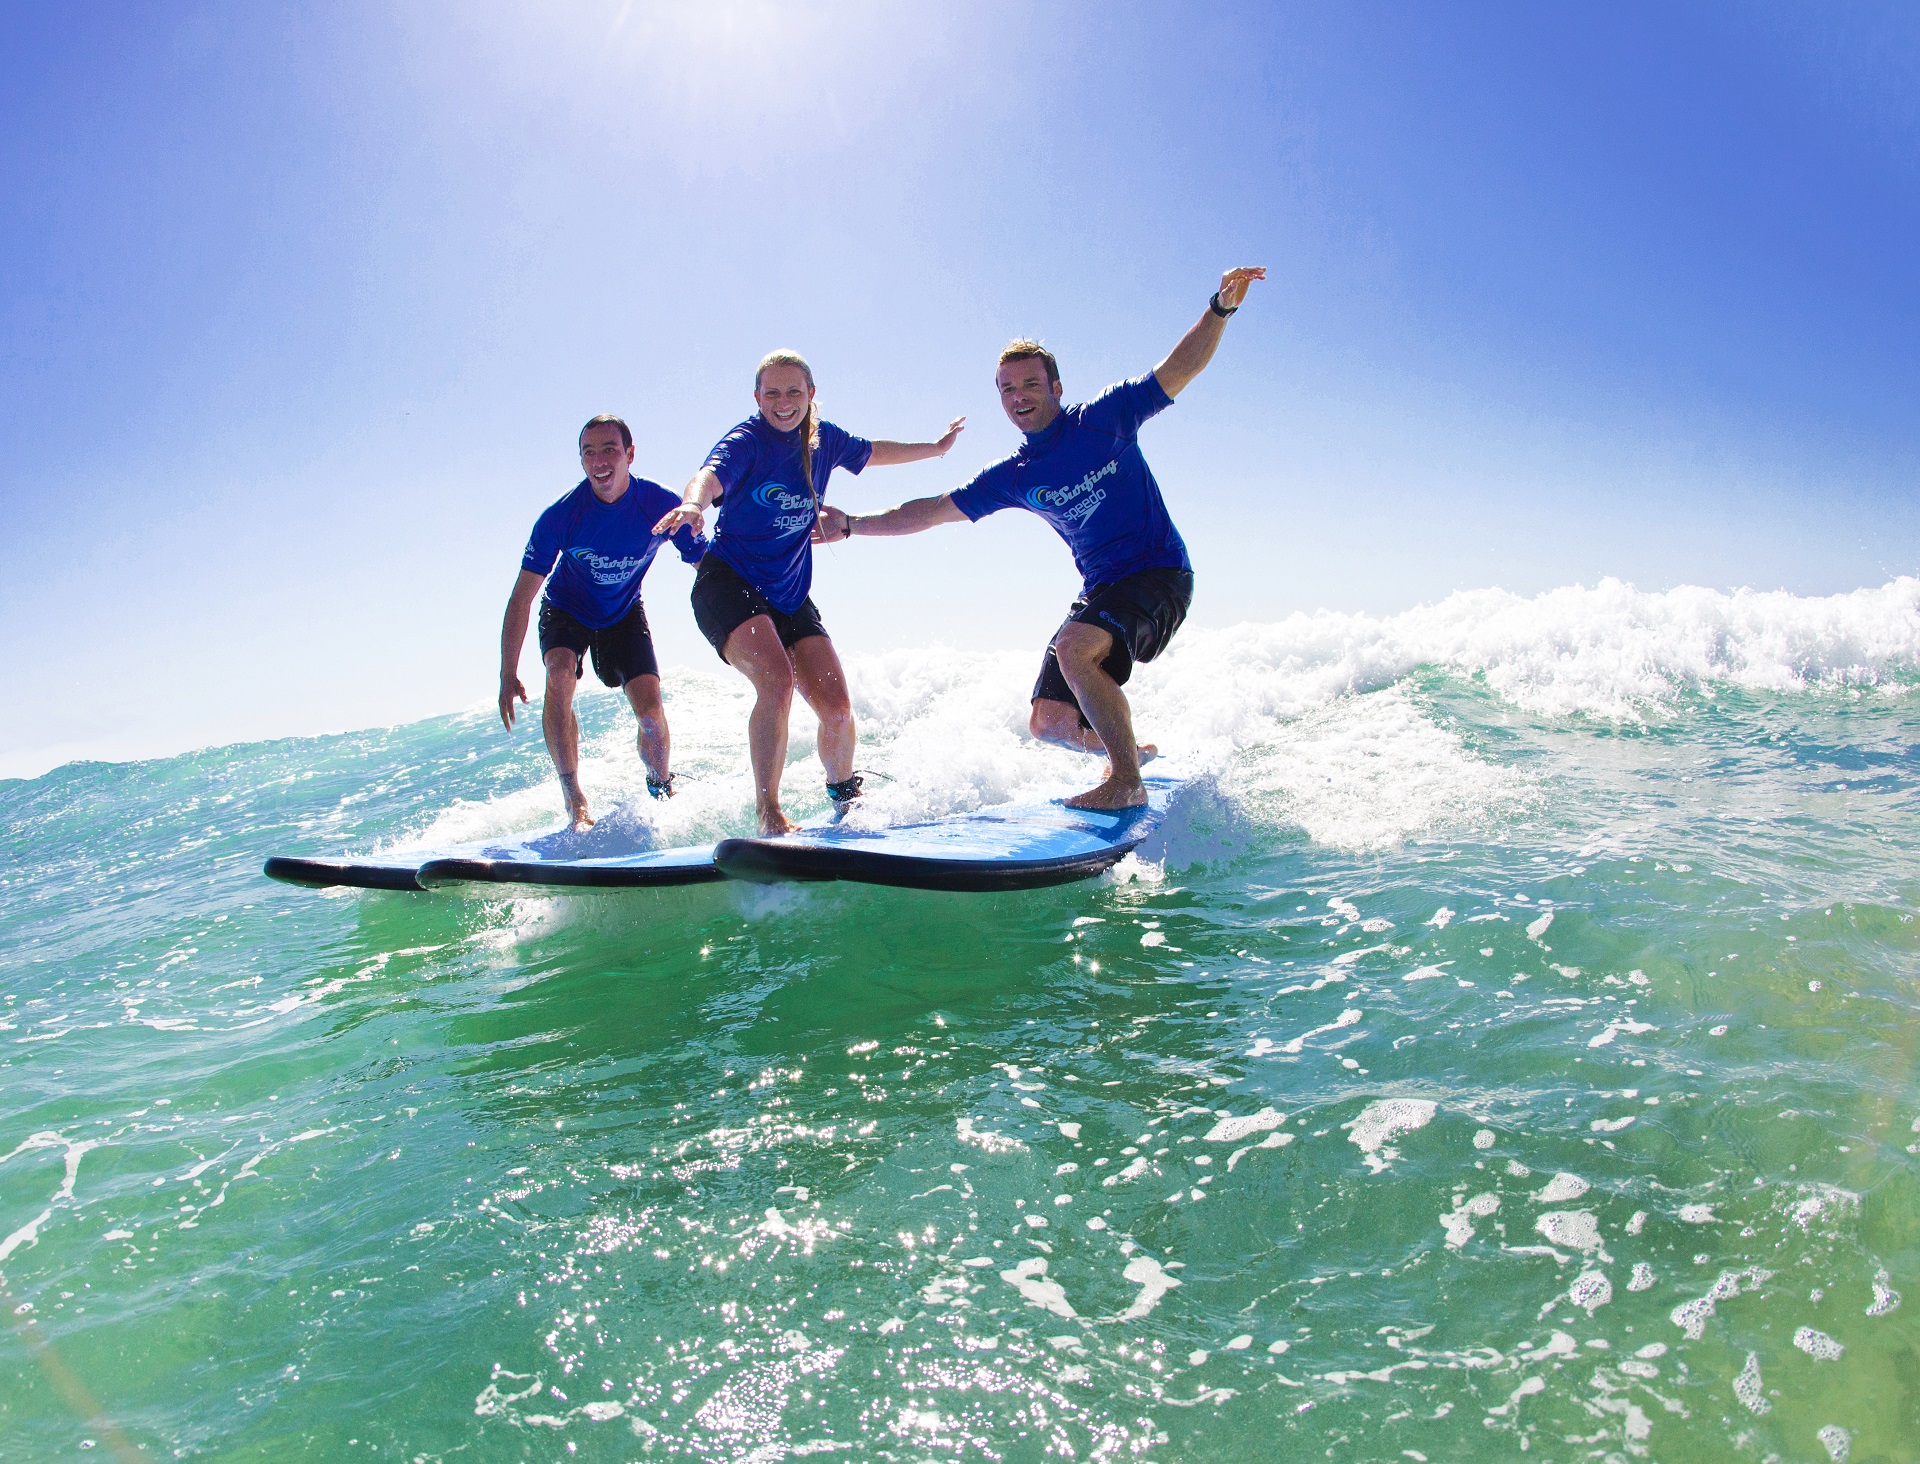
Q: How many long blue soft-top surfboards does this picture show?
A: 3